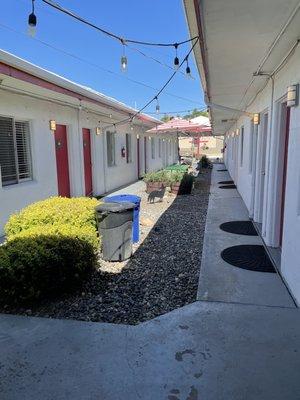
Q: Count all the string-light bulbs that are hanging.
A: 5